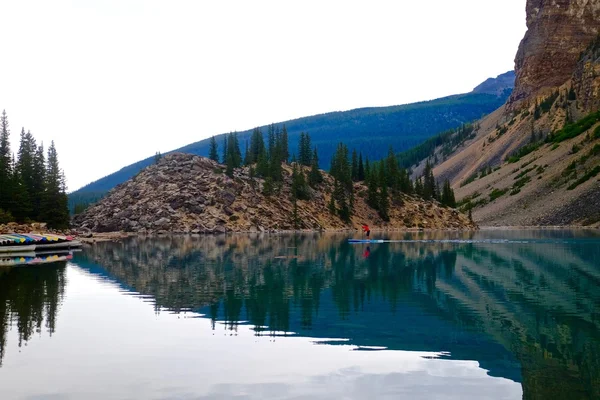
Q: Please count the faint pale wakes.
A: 1